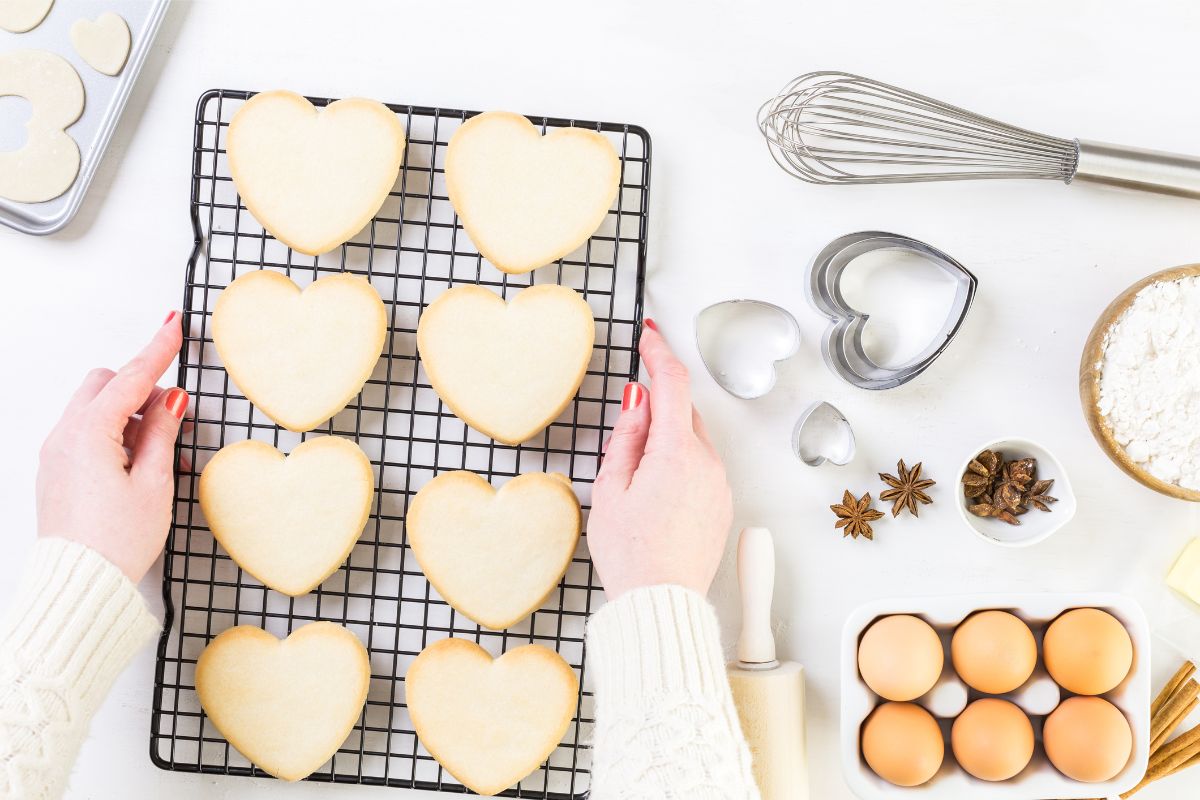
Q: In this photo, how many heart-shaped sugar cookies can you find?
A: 8